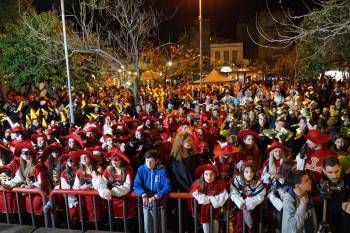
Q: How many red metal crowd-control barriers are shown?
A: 3